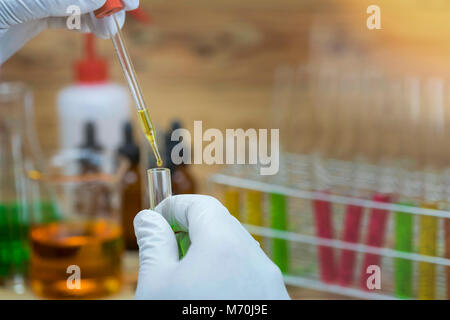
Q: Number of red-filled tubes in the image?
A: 3